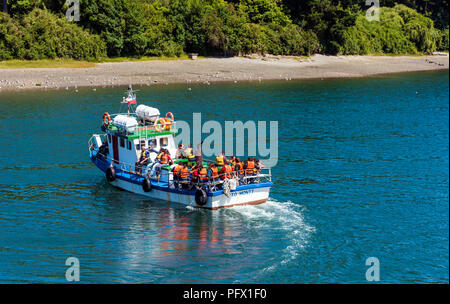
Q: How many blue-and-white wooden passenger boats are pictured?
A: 1